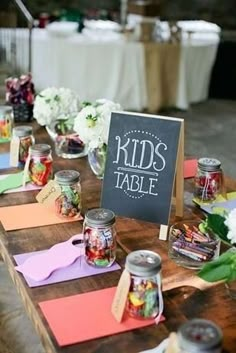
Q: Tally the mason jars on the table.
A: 8